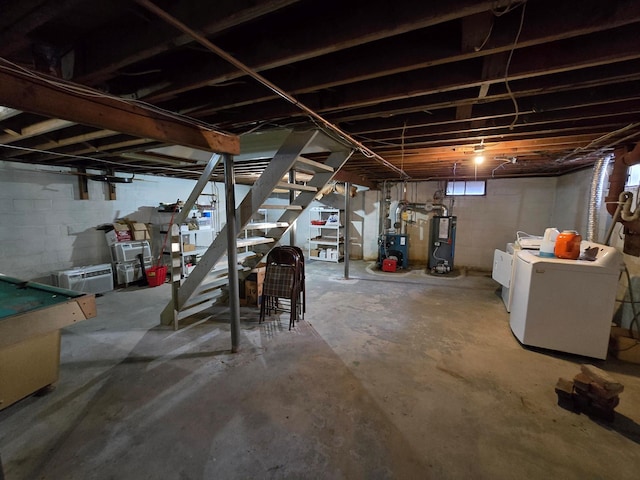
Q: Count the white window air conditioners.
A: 3